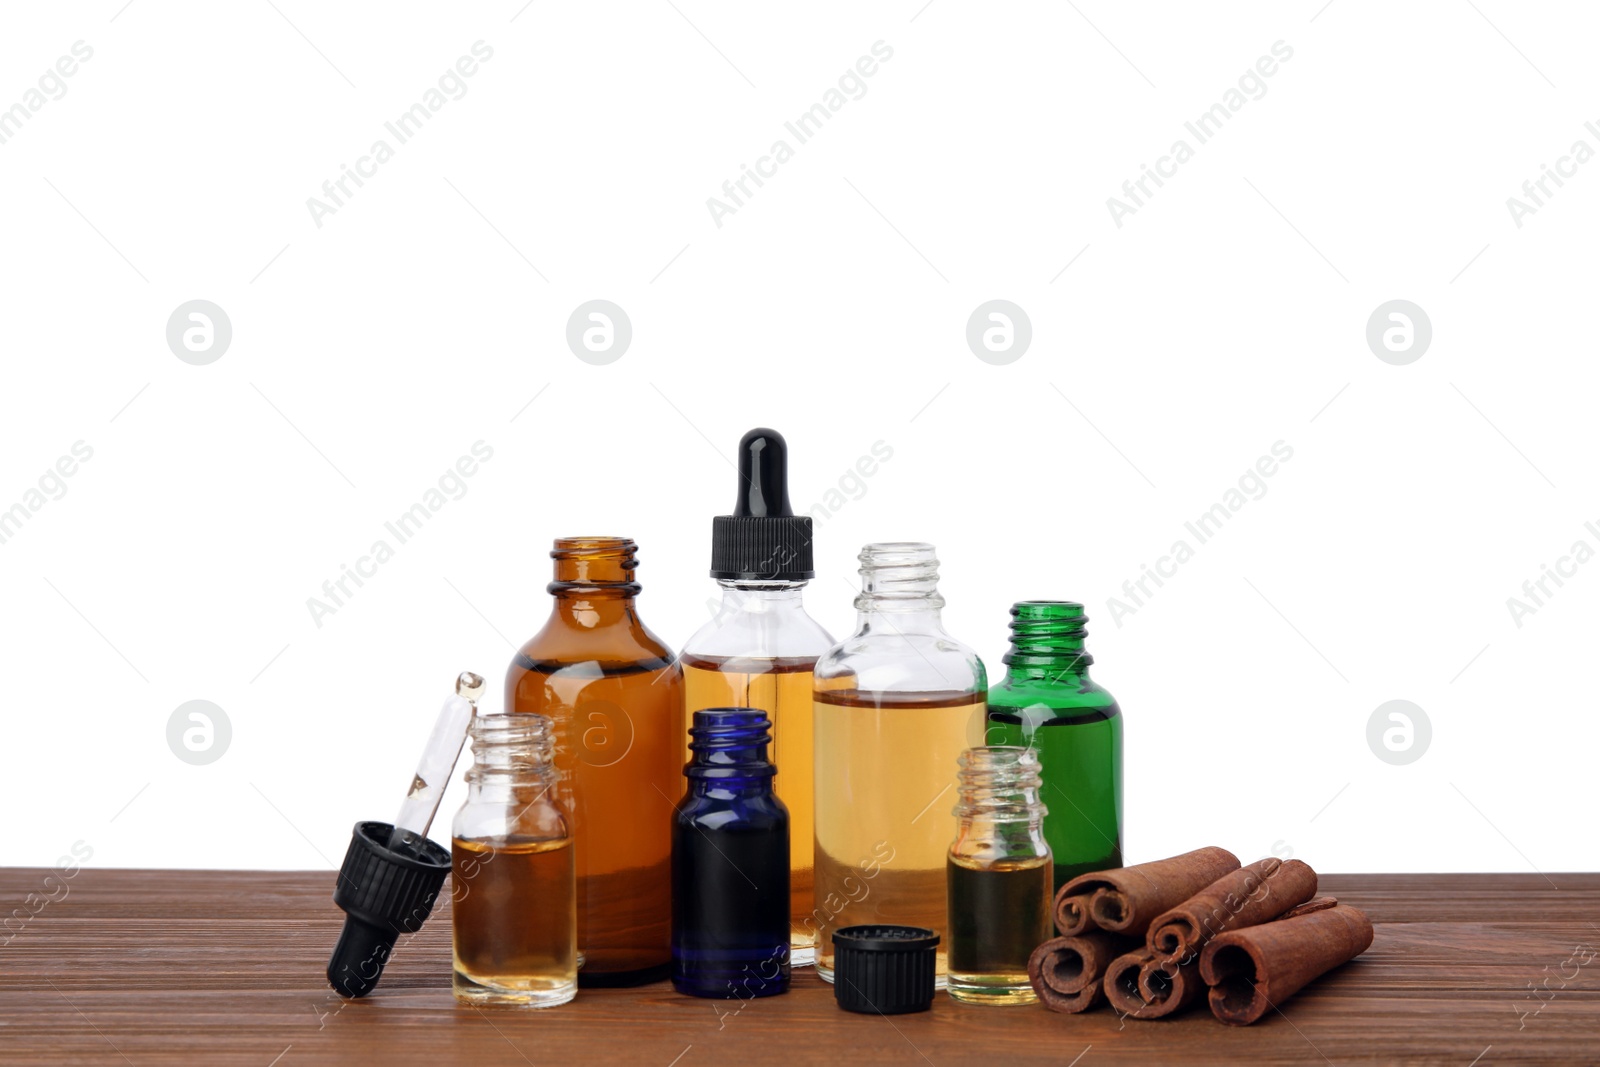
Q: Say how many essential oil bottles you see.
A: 7